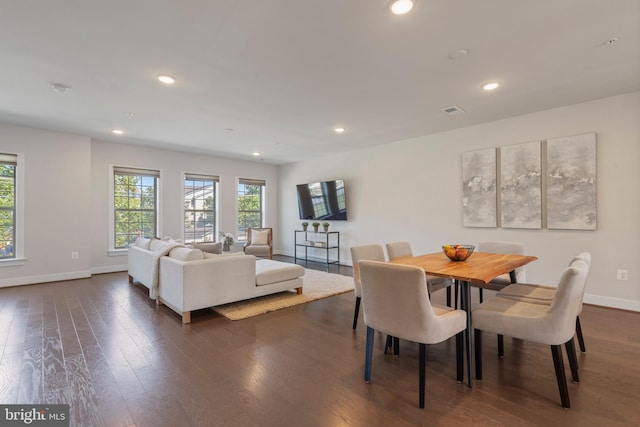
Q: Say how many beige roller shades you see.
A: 4